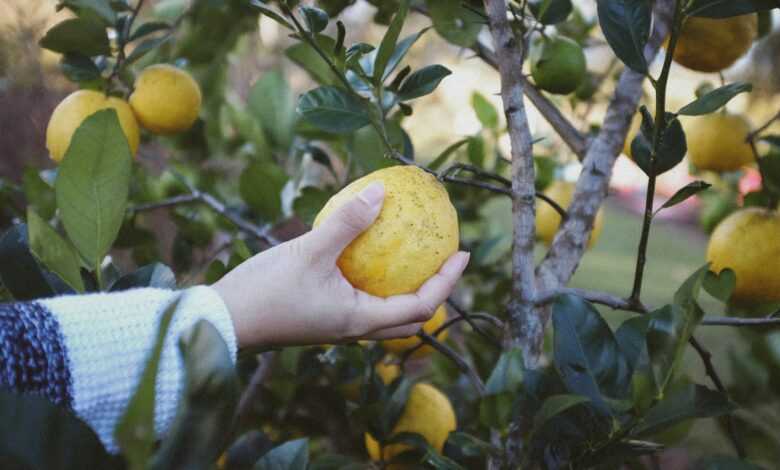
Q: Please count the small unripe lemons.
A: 1